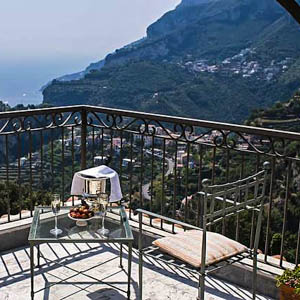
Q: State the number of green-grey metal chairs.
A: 1